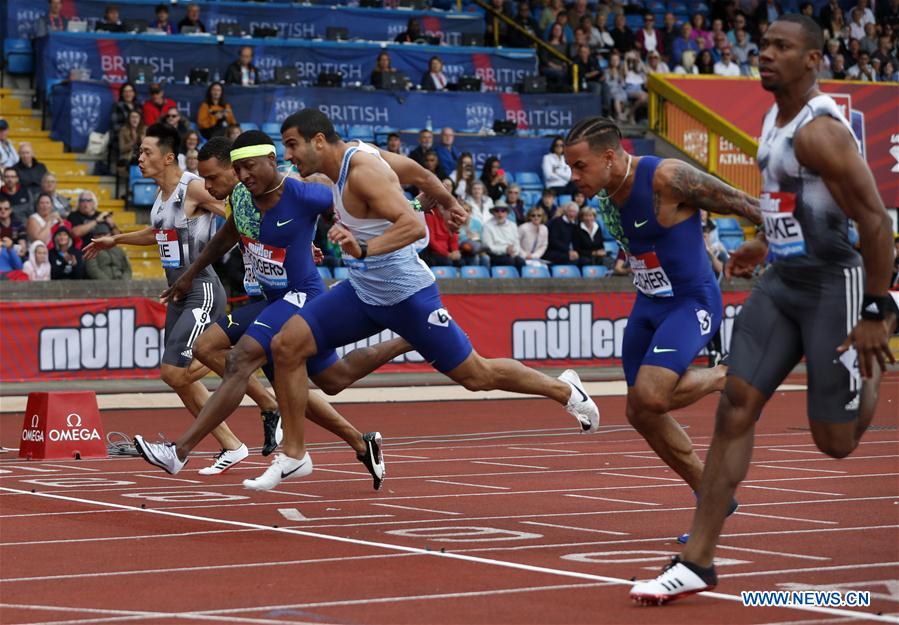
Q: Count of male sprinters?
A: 6